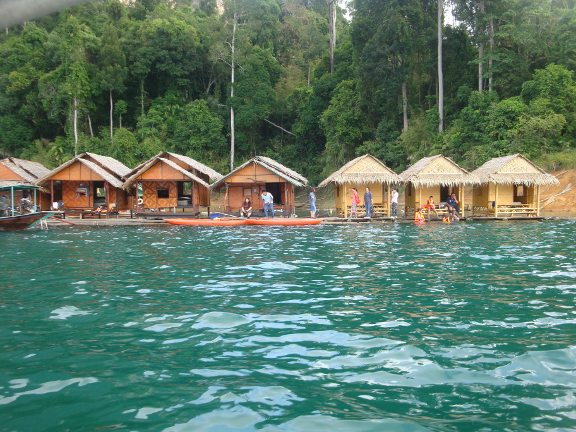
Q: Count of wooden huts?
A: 7